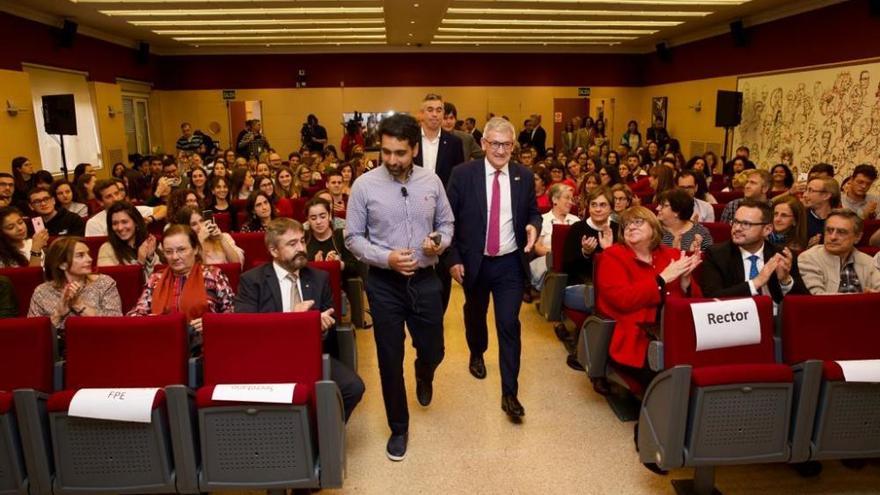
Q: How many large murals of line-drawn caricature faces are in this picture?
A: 1